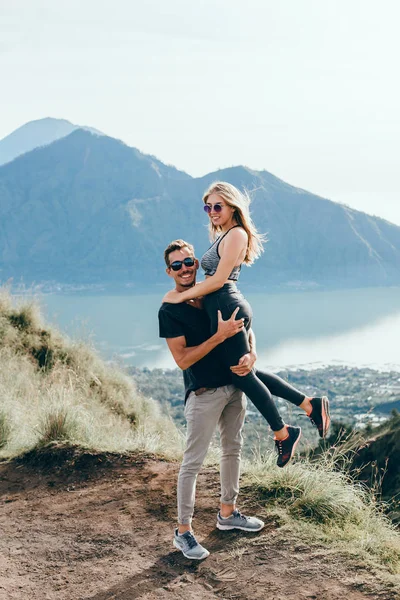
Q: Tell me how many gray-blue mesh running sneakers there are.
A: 2